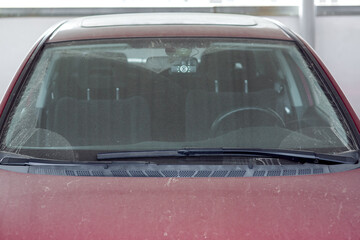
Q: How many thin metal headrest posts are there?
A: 4